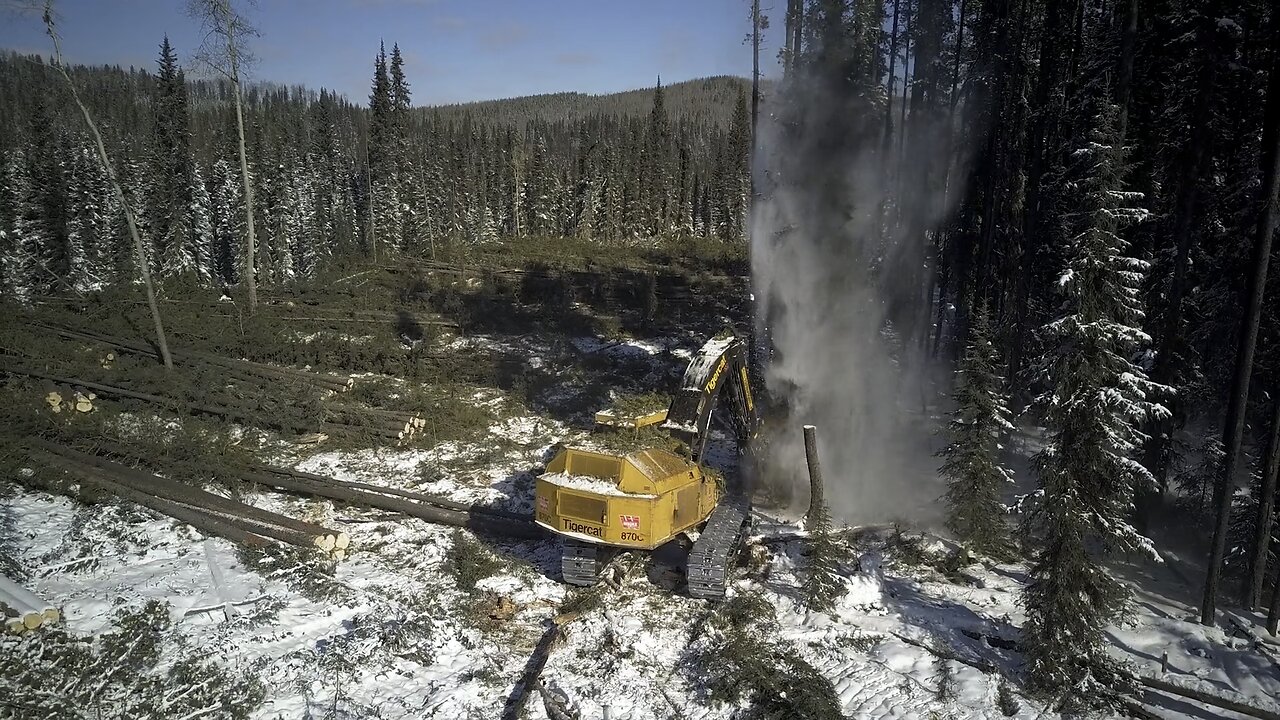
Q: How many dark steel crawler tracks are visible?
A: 2